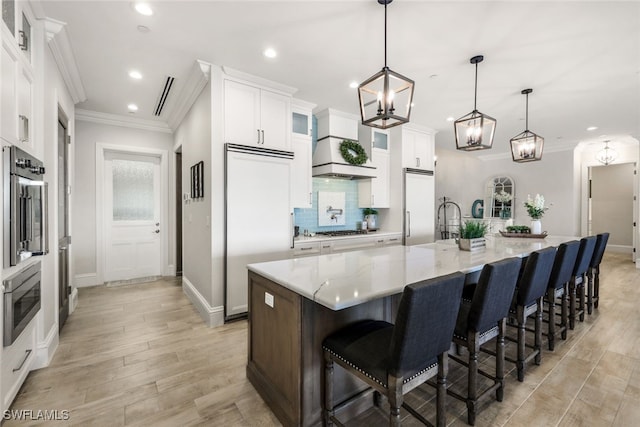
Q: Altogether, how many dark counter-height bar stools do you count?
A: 6